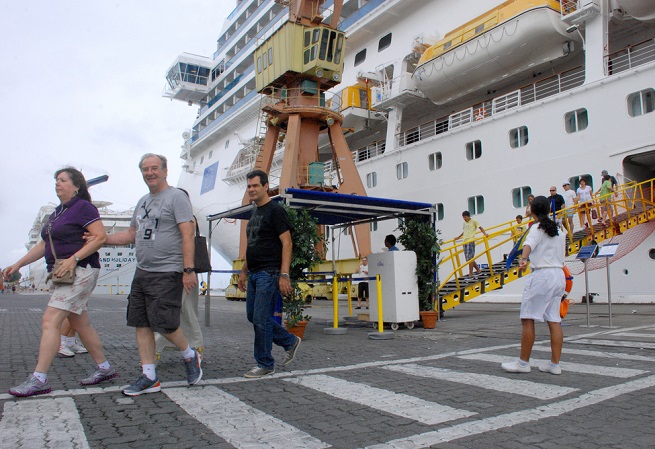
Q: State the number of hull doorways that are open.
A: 1